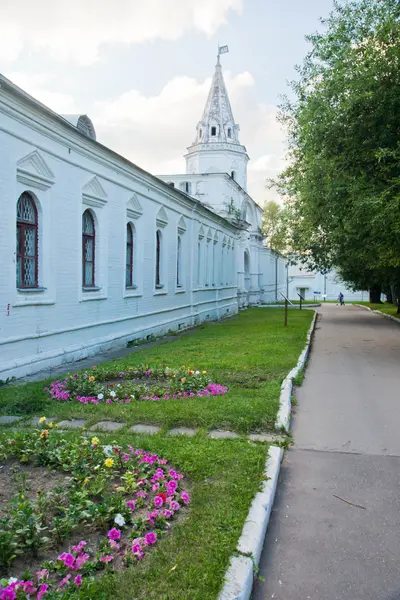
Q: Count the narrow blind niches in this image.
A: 6